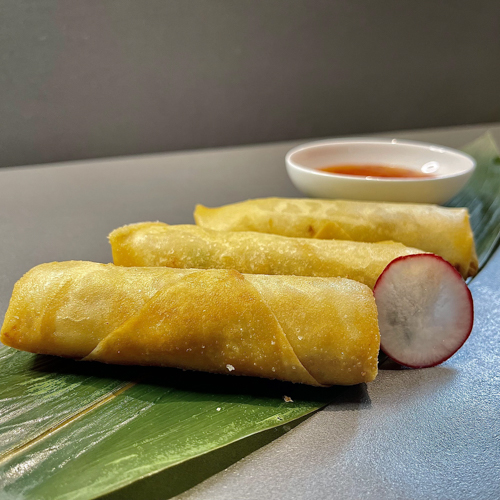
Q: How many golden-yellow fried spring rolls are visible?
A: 3